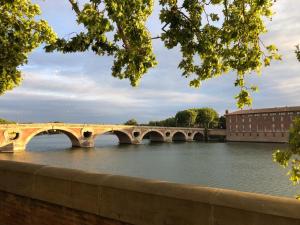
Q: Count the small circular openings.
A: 5